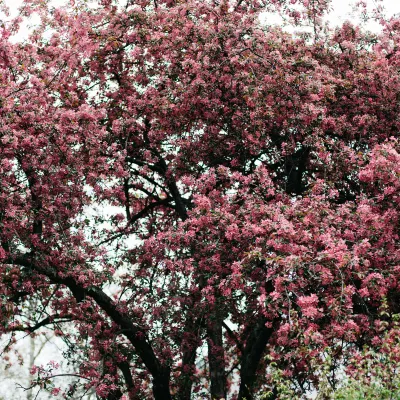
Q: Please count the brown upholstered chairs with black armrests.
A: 0